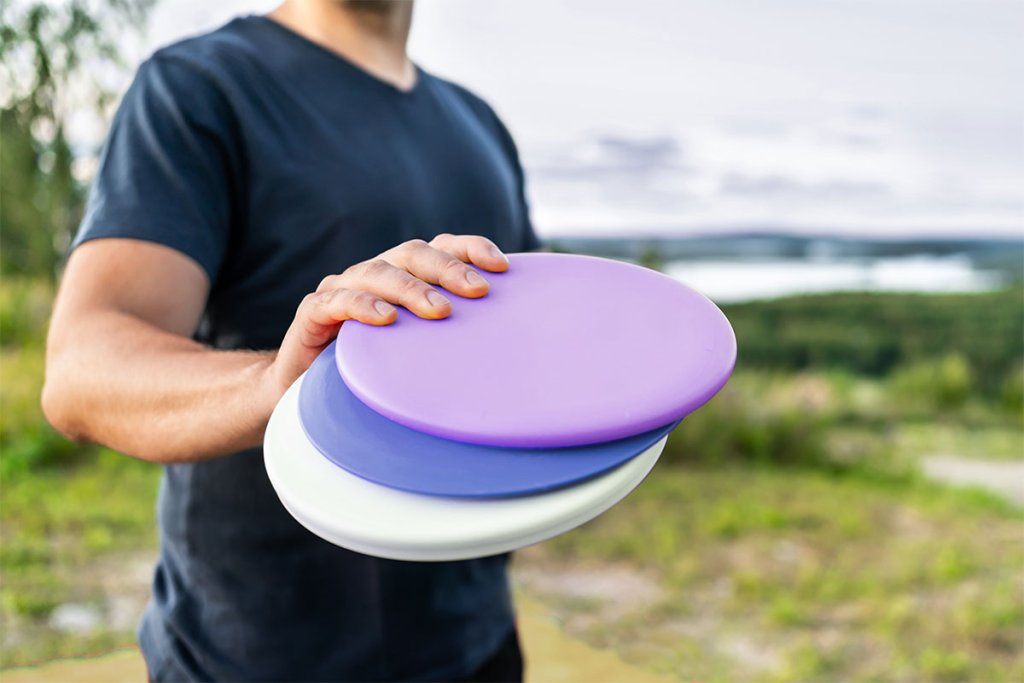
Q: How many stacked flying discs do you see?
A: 3